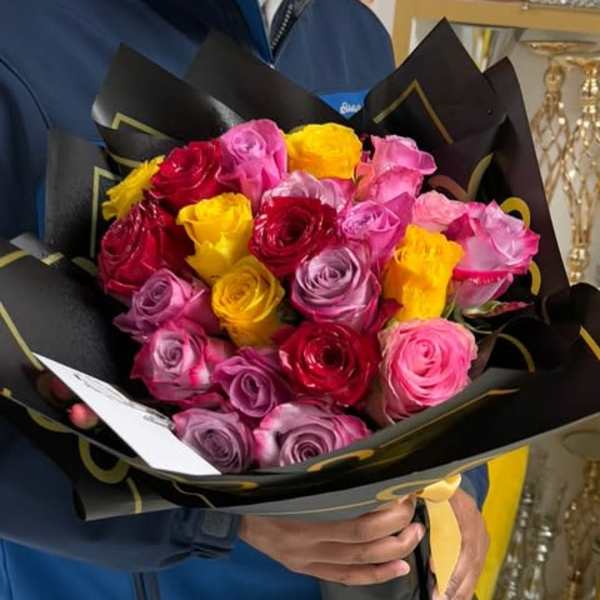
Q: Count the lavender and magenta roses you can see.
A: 11